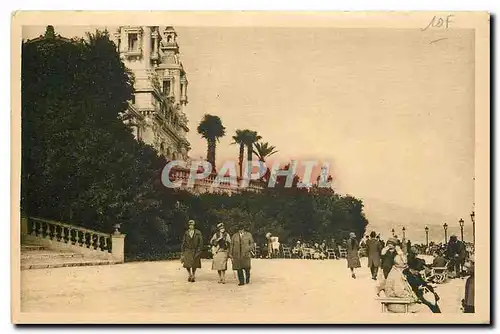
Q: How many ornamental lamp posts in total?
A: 6